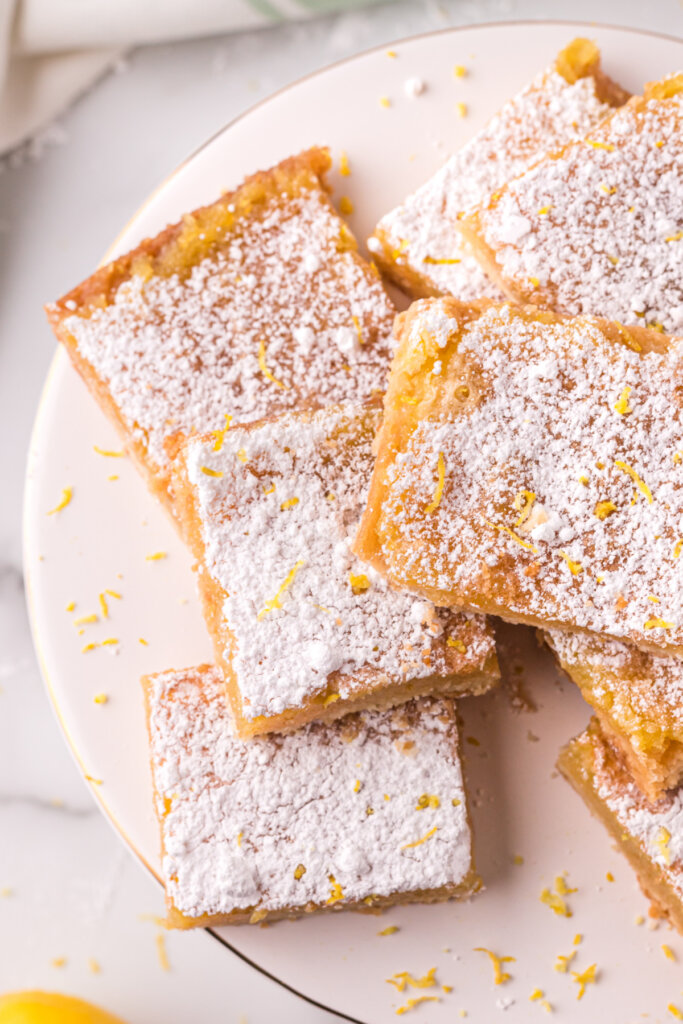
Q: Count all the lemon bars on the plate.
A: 8